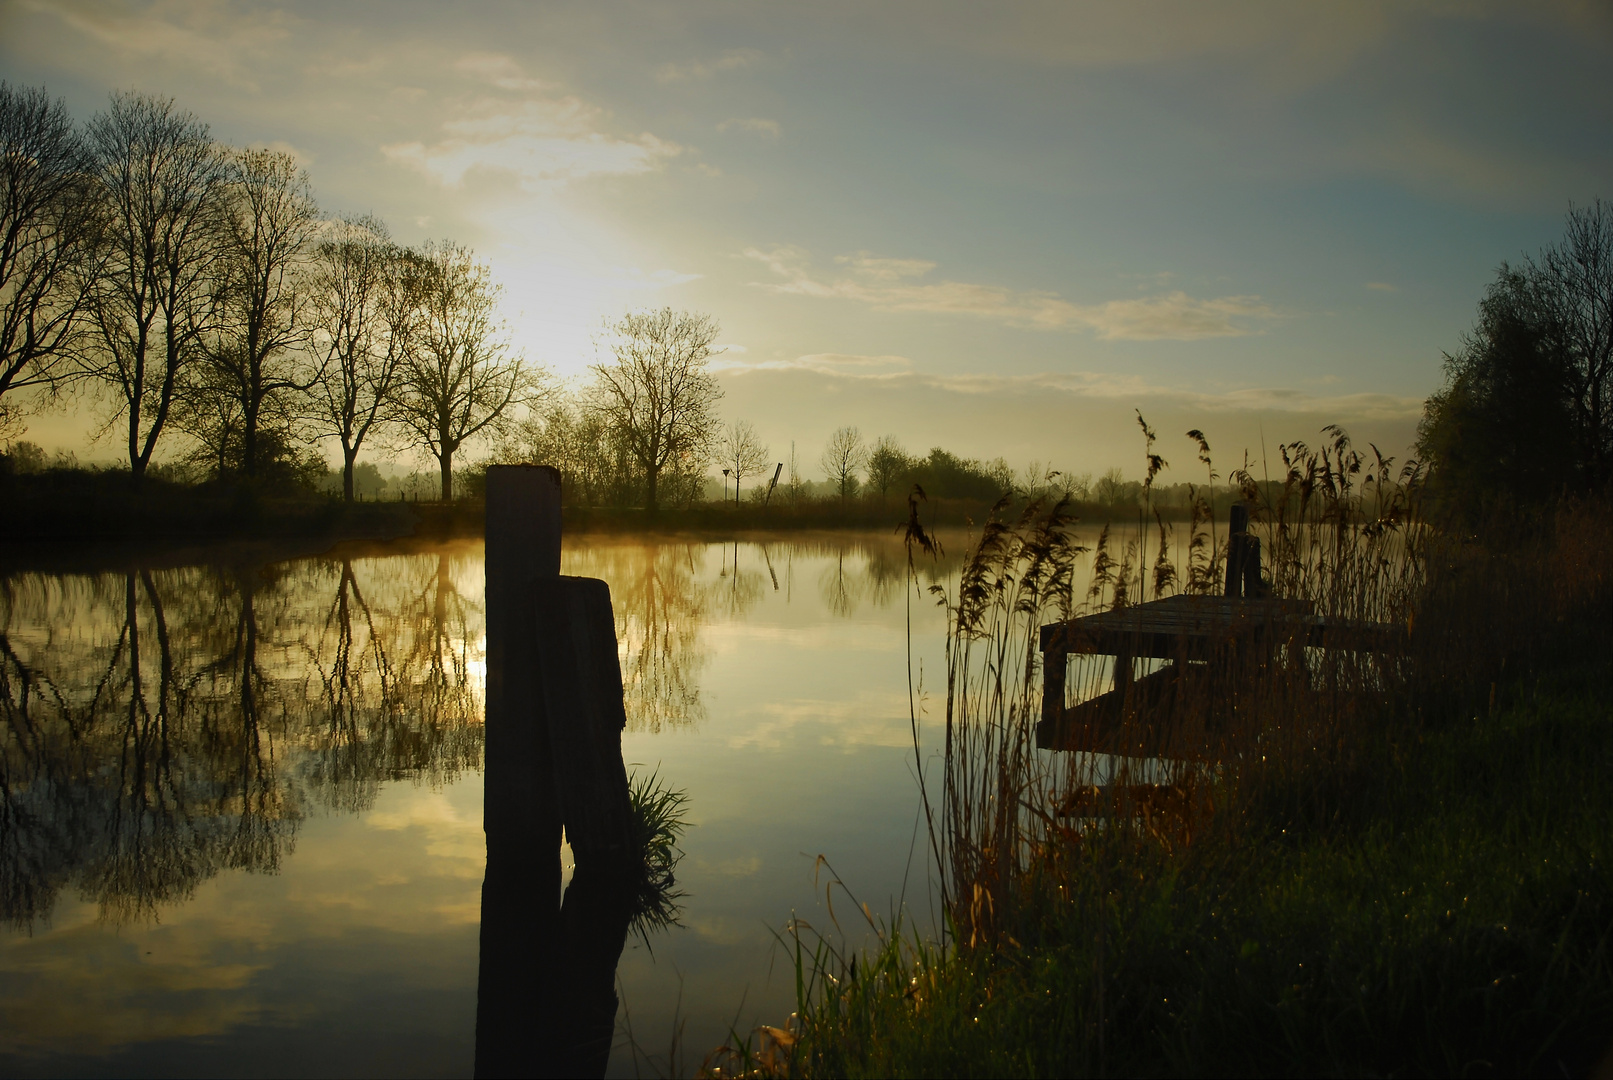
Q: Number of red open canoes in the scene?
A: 0